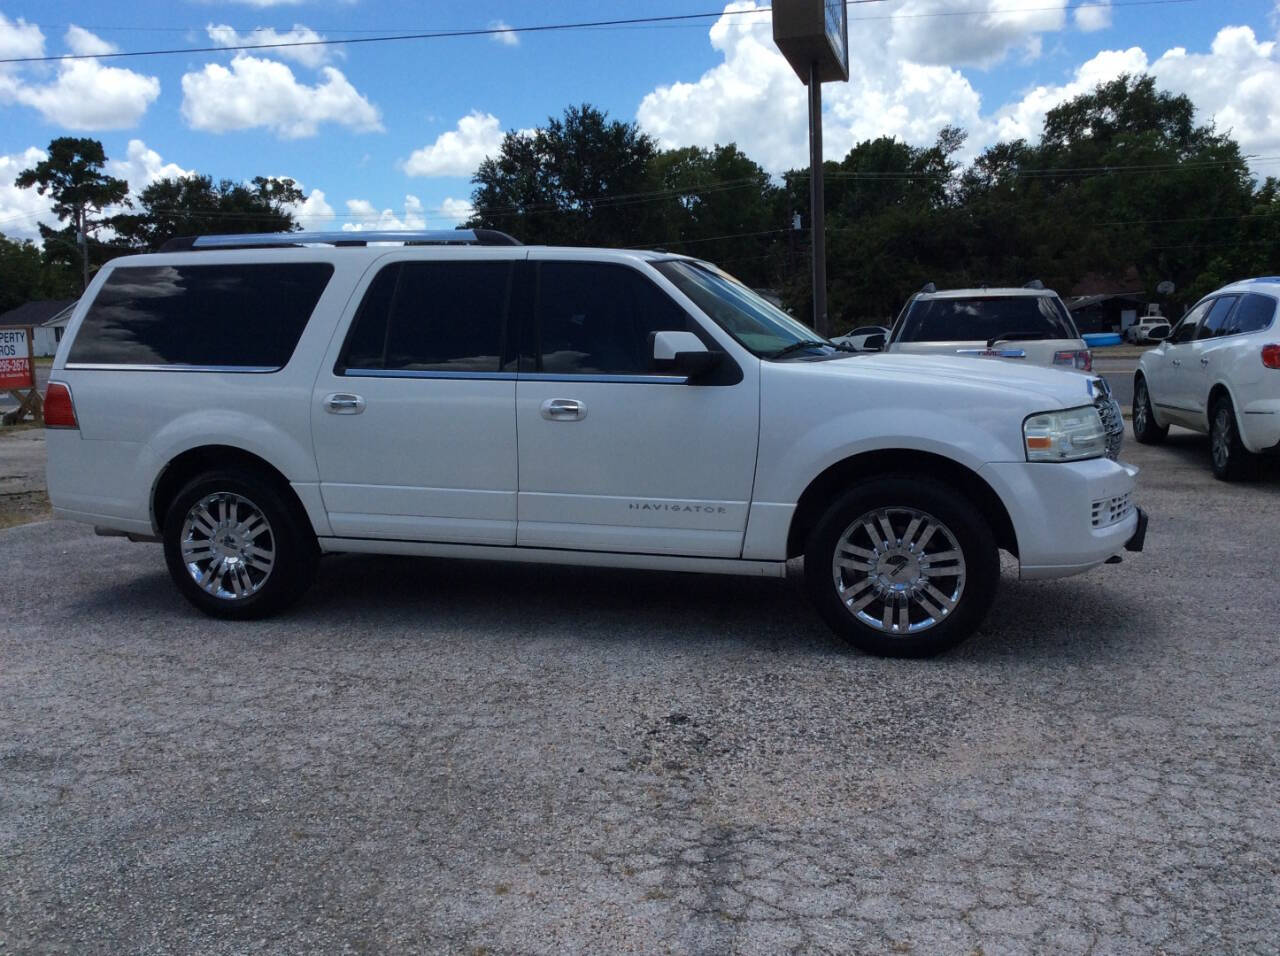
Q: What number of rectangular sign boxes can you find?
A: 1